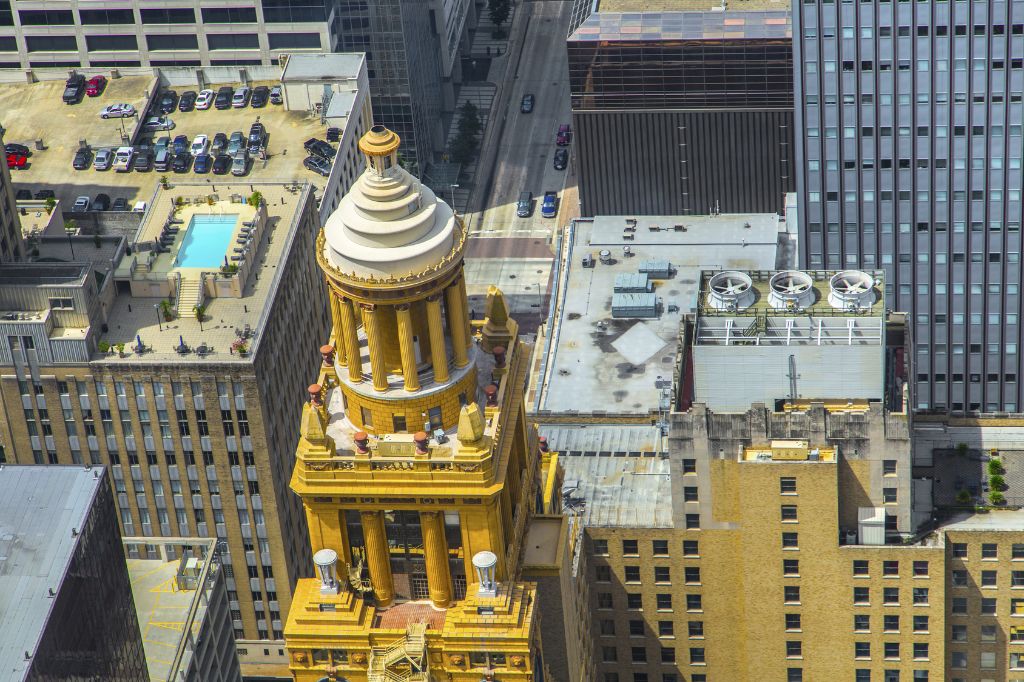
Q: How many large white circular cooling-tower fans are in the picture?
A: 3